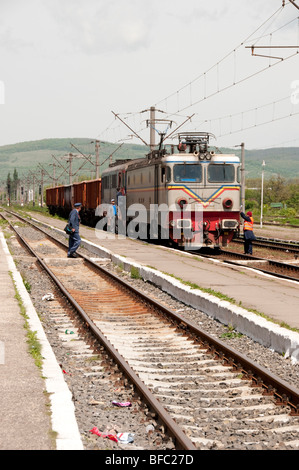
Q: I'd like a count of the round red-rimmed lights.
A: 2